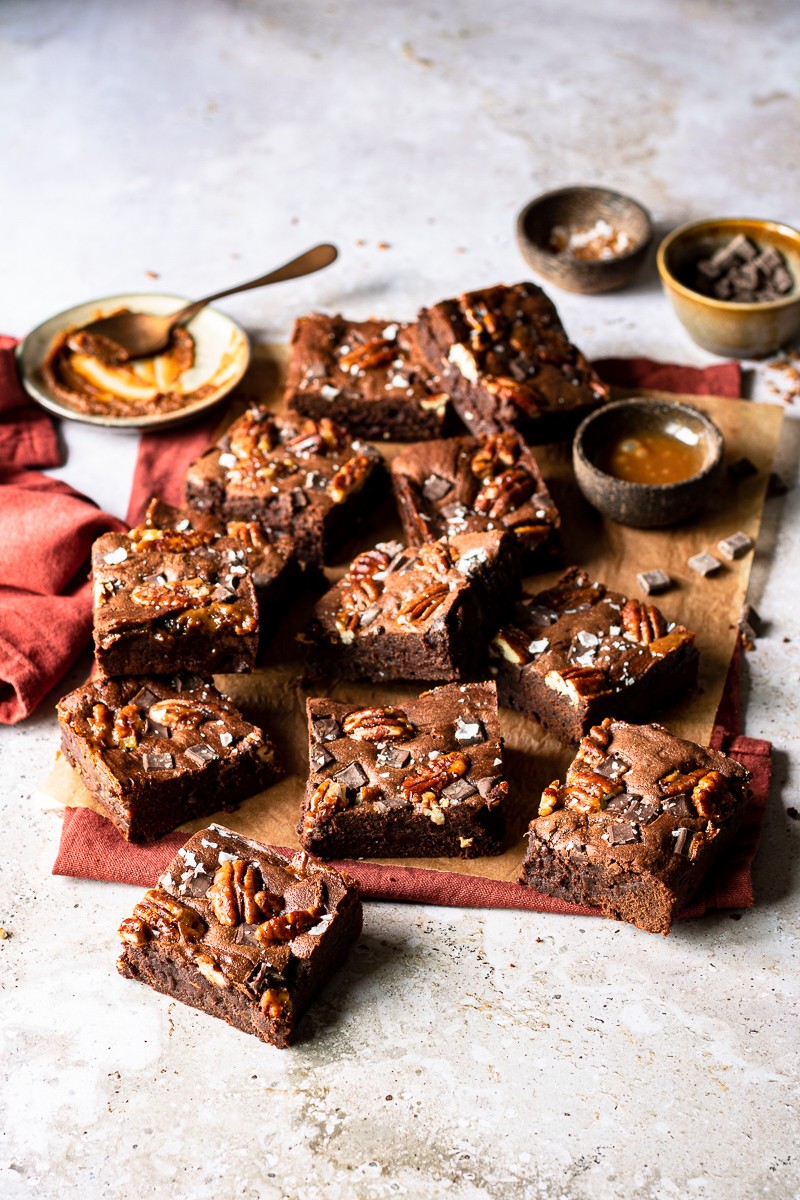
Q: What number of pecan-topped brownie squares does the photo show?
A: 12